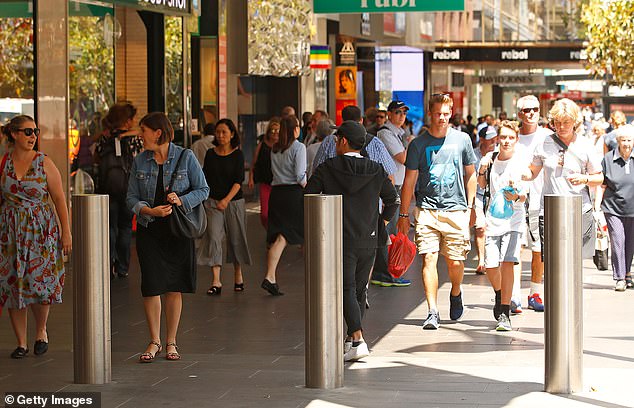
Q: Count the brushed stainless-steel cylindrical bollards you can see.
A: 3